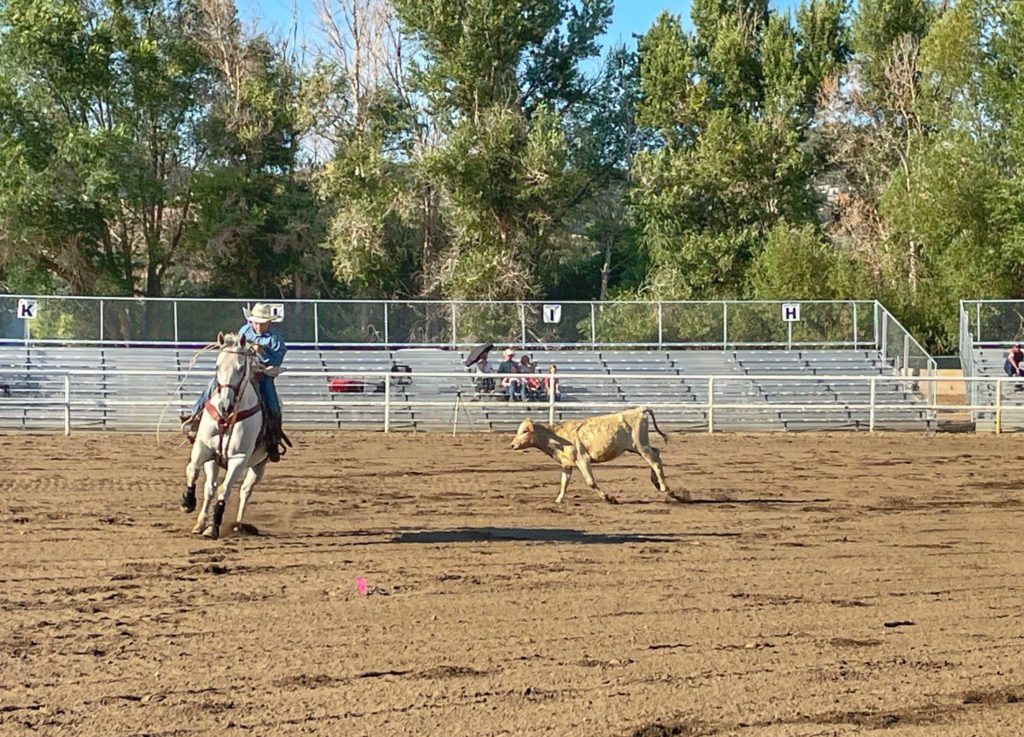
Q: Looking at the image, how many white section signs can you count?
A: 4